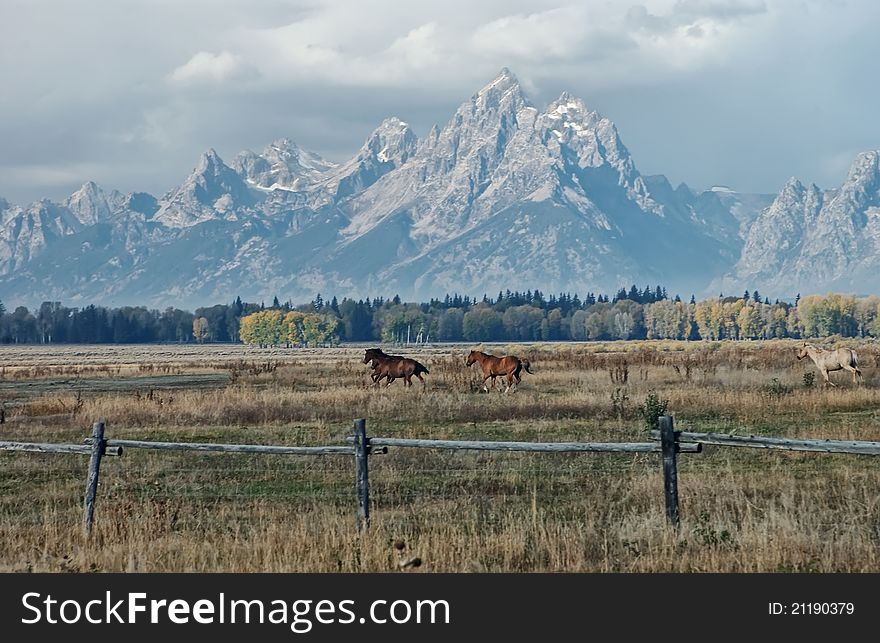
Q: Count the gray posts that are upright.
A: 3